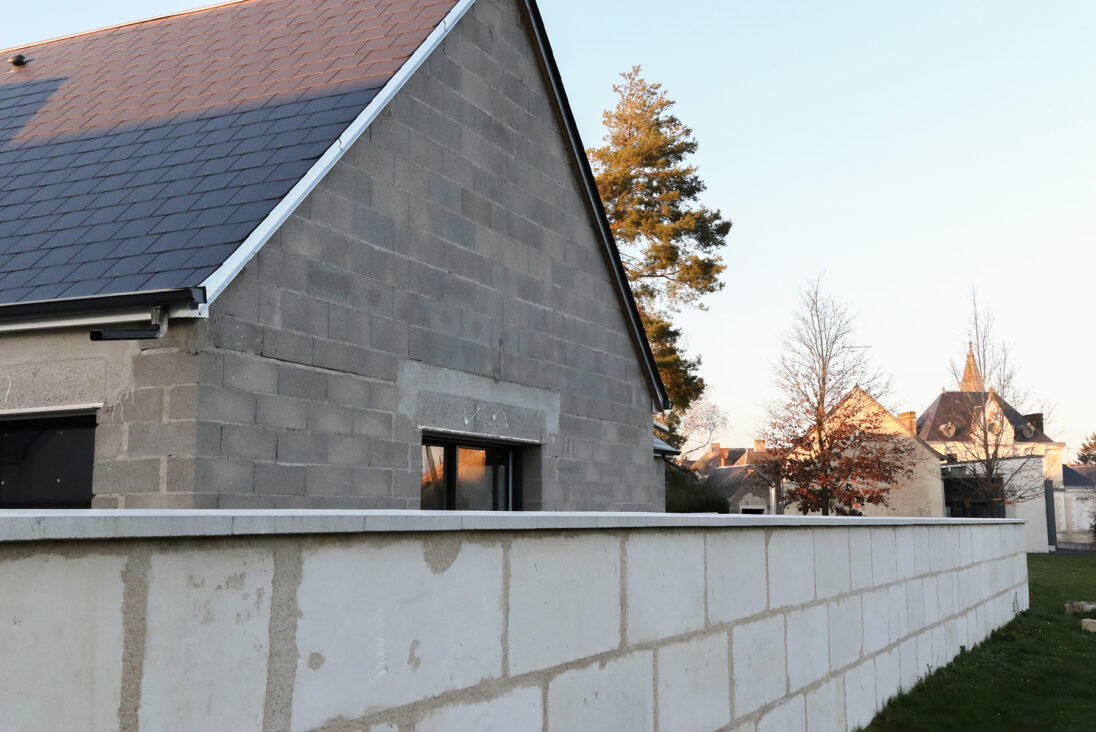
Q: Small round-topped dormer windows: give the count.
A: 2